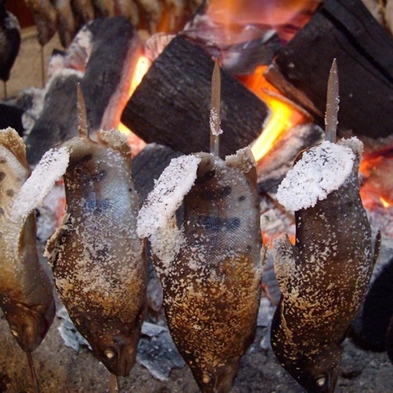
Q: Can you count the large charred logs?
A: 3